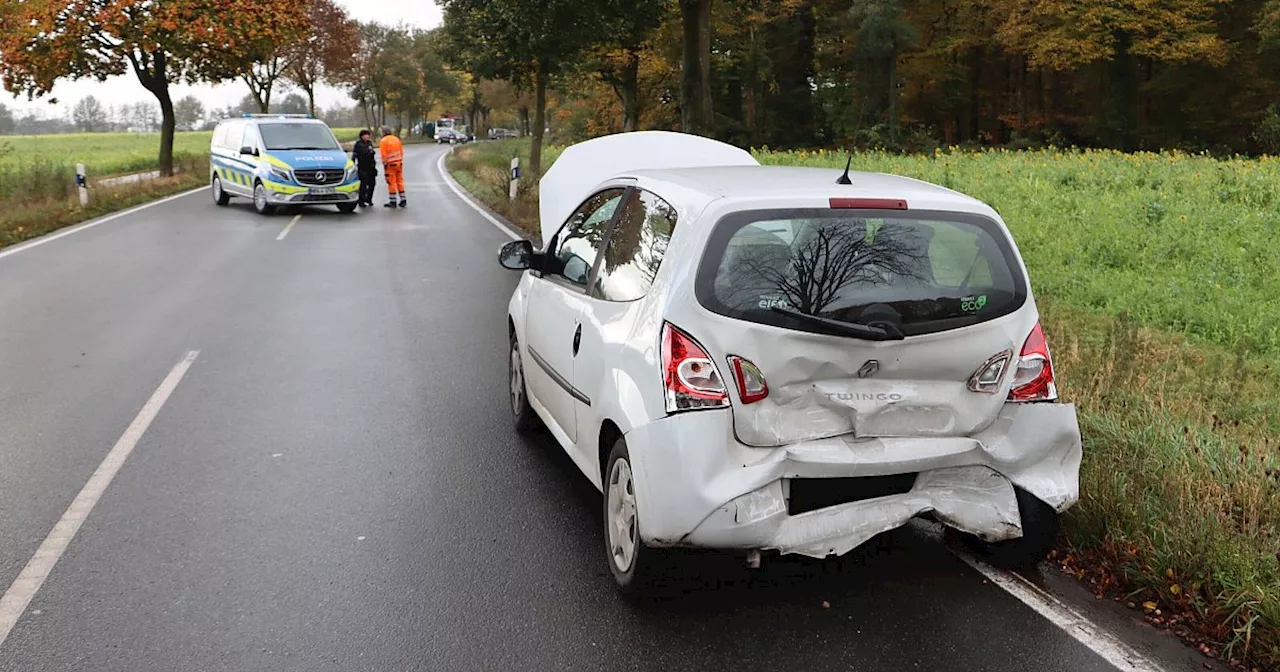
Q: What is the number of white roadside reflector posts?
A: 2